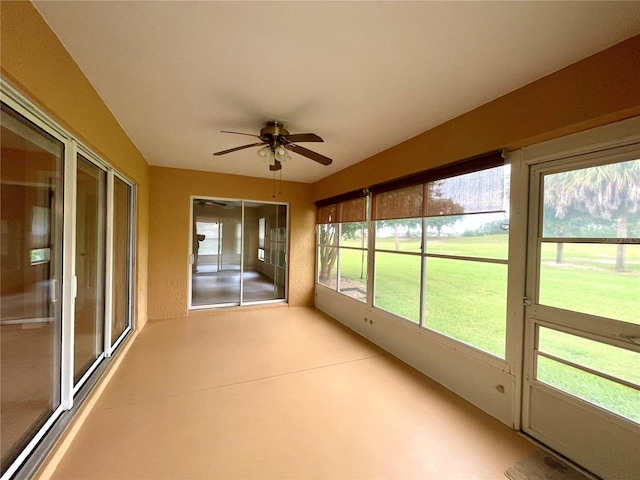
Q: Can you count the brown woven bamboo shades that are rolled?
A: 2